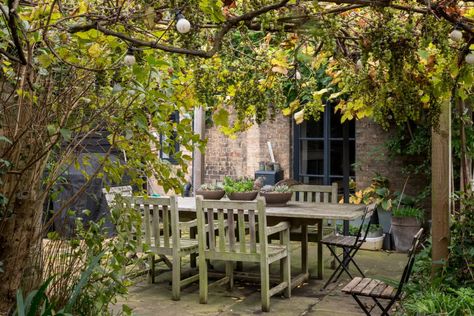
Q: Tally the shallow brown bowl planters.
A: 3